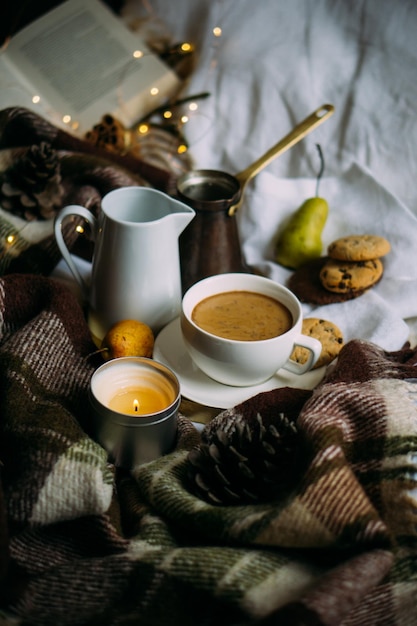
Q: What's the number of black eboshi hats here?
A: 0